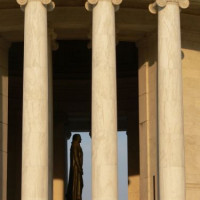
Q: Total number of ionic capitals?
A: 3